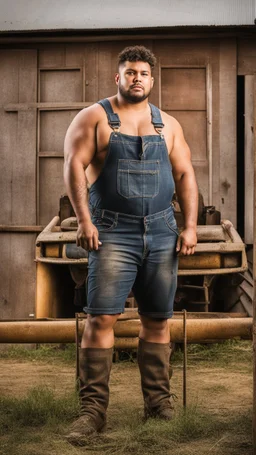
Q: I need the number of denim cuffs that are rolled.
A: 2